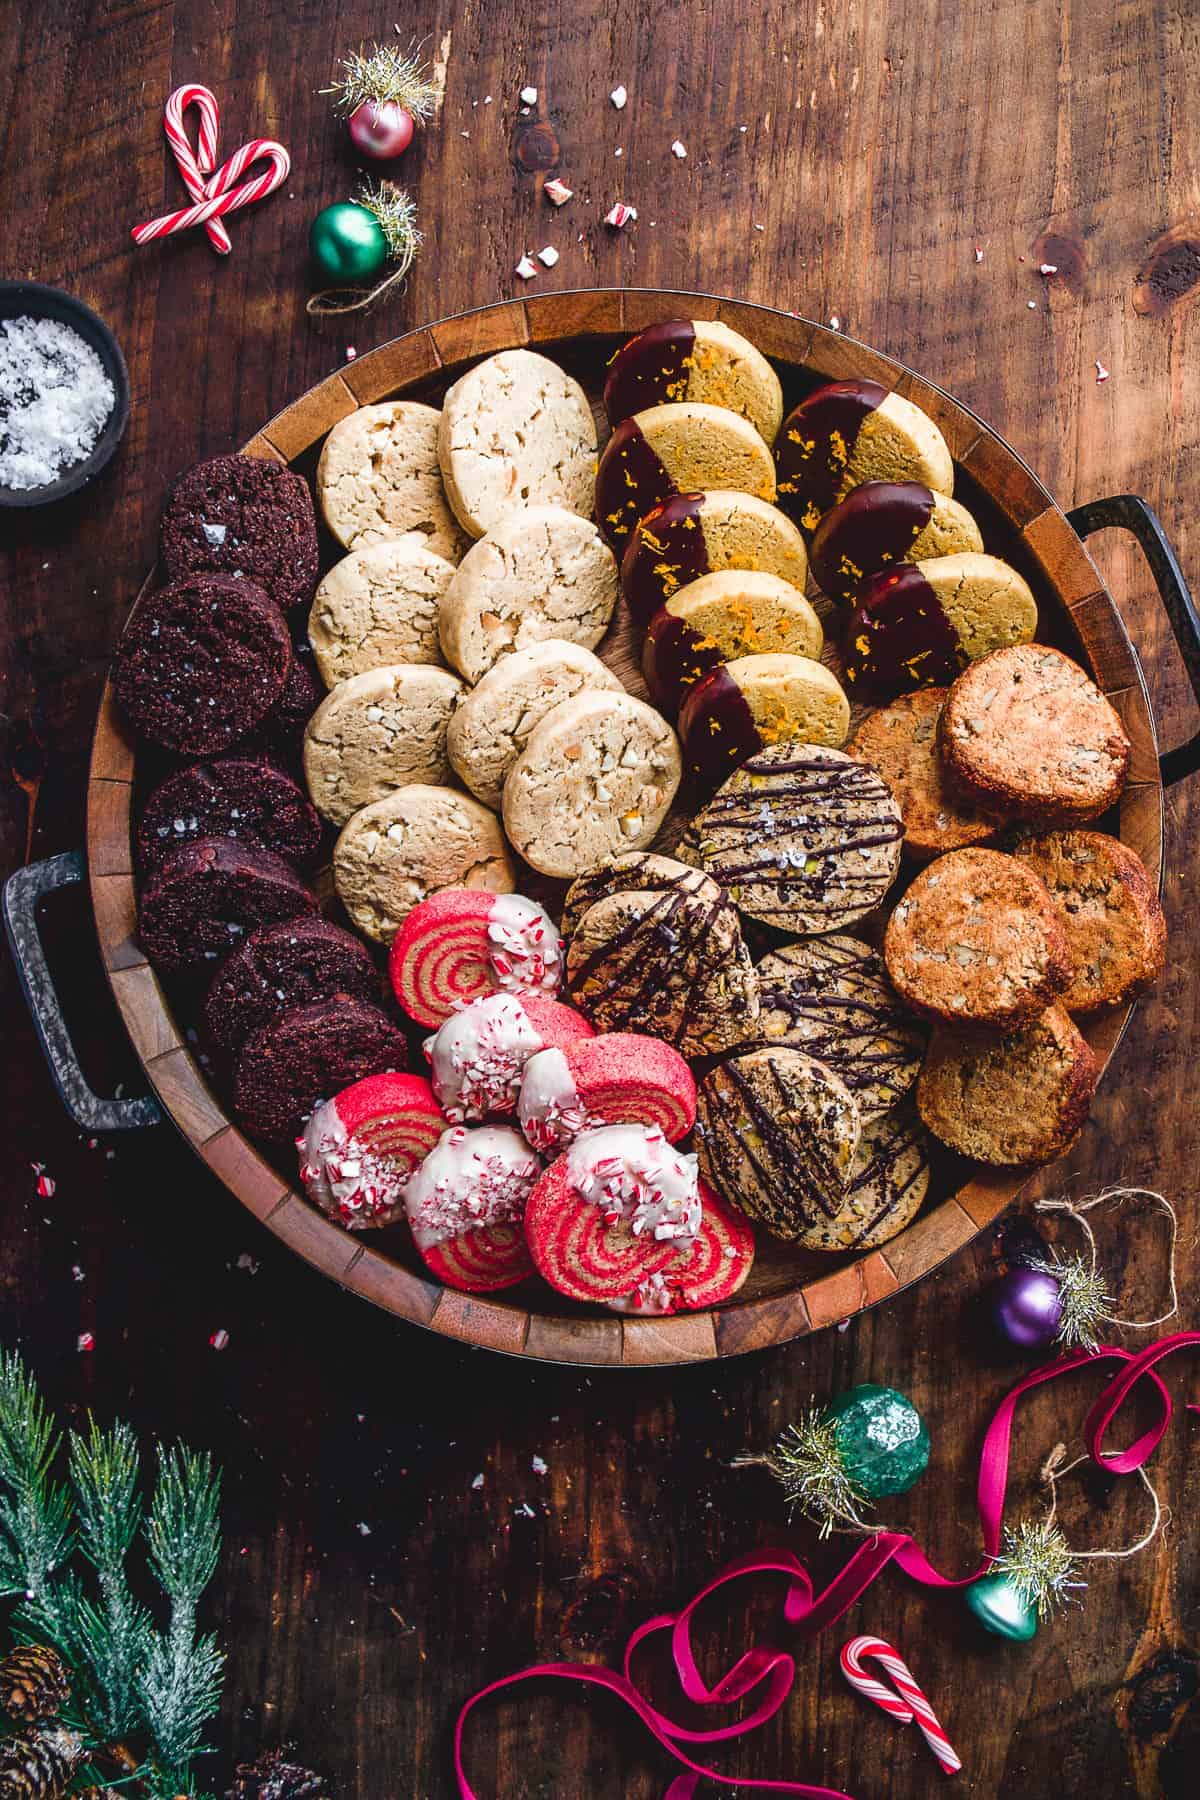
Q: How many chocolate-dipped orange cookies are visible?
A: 8